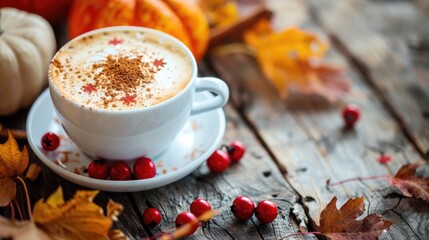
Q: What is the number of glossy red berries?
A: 12